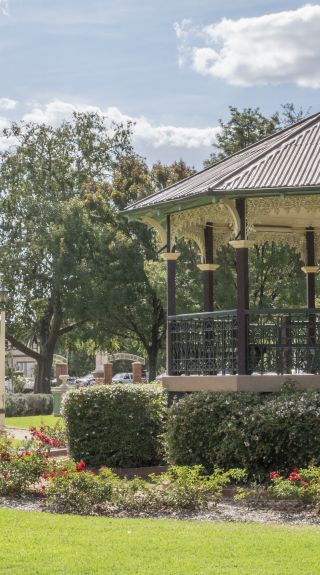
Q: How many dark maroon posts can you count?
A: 4